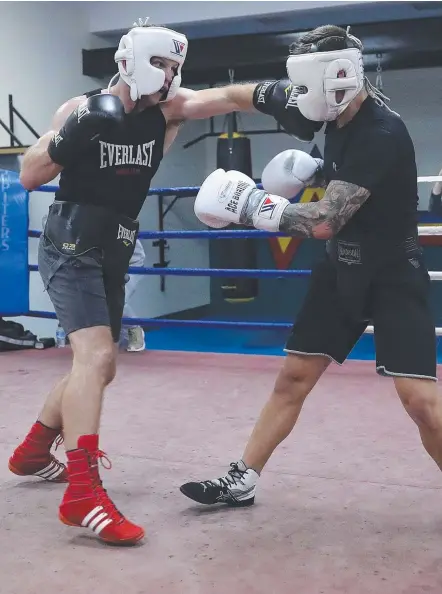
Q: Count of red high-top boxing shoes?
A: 2